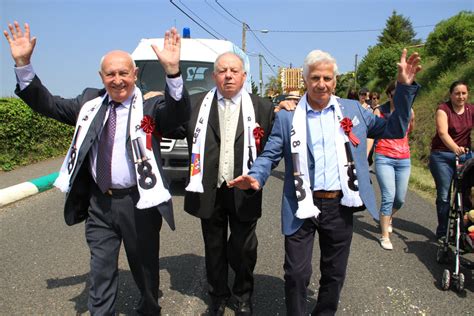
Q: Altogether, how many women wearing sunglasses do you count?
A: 2